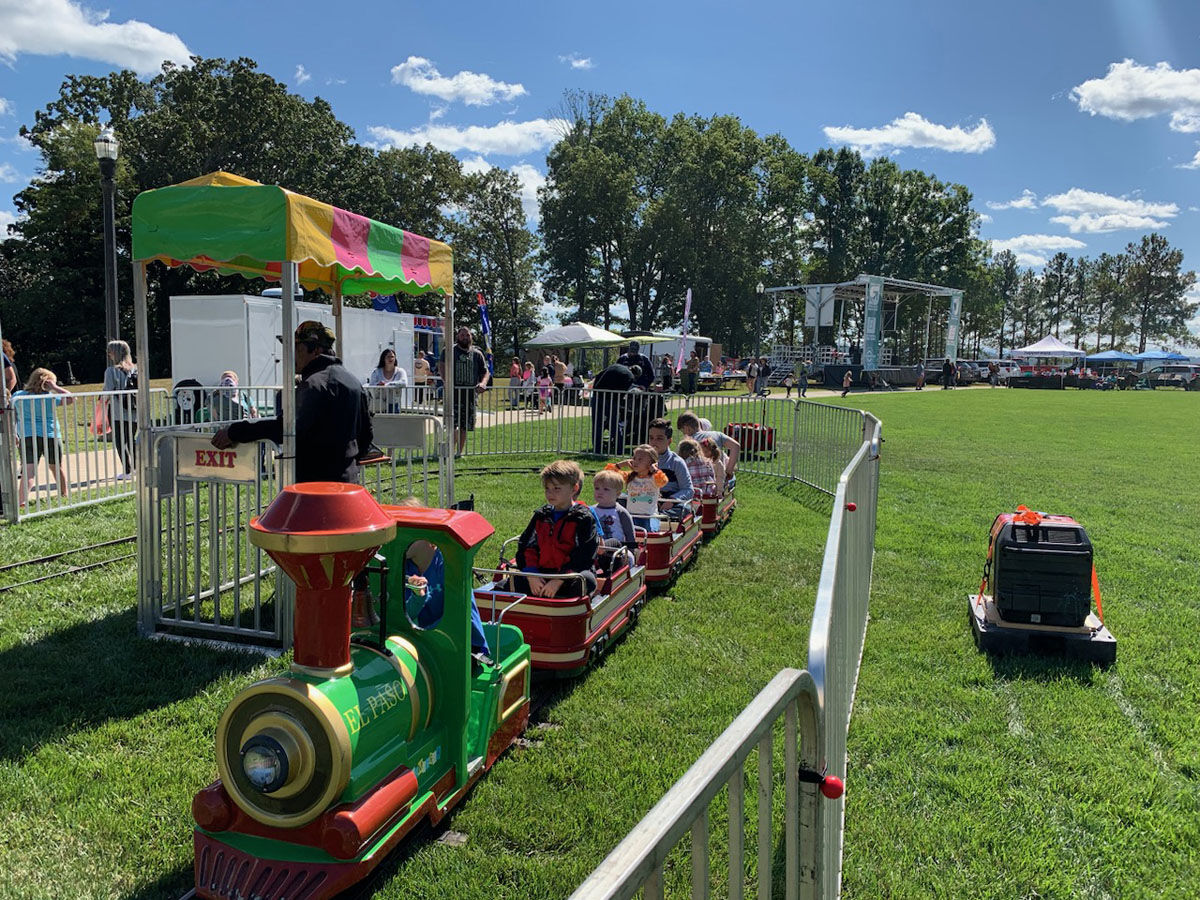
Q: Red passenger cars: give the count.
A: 3